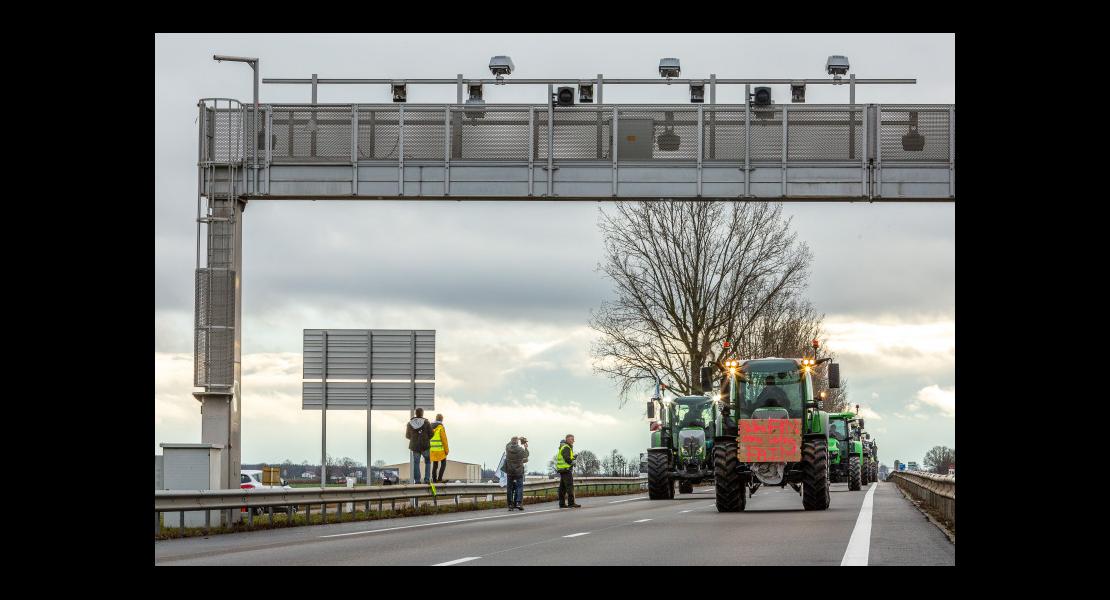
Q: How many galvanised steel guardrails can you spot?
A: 2